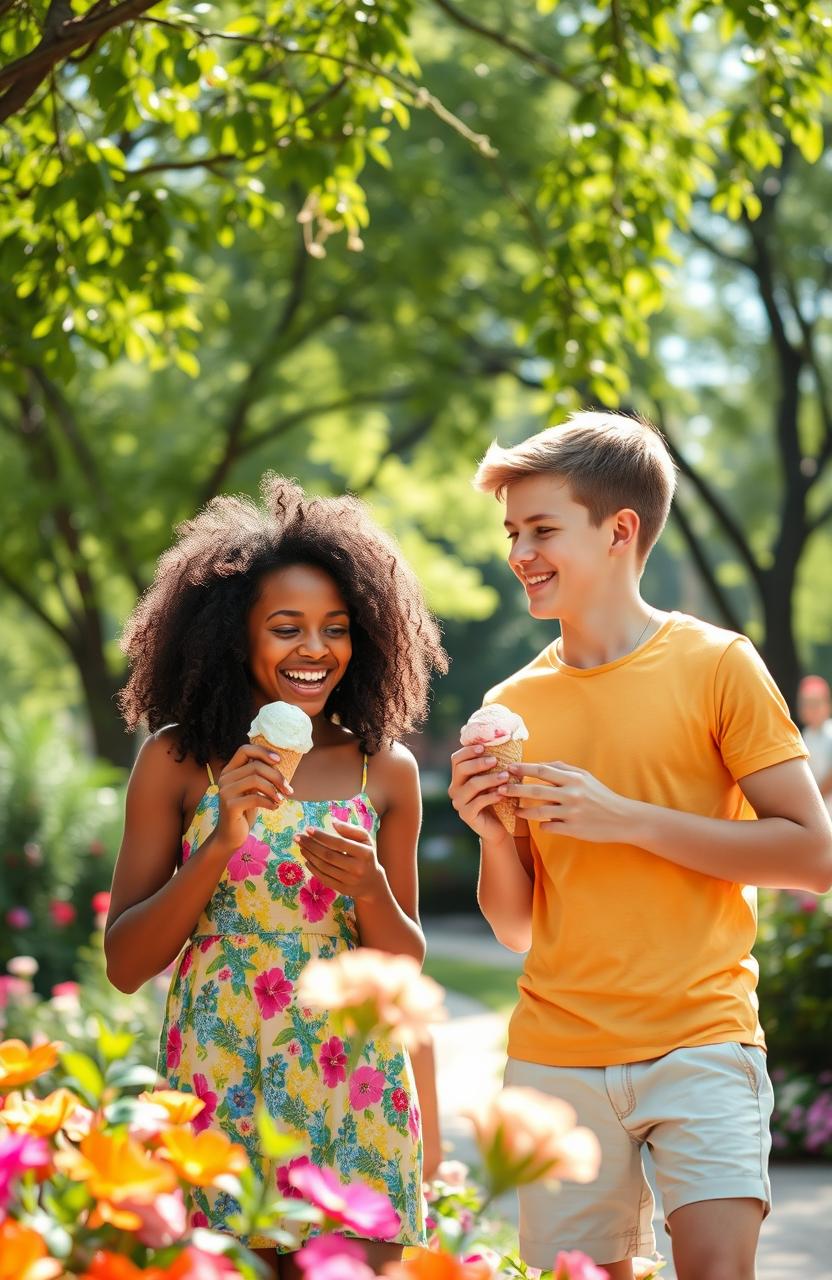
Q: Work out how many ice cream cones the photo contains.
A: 2